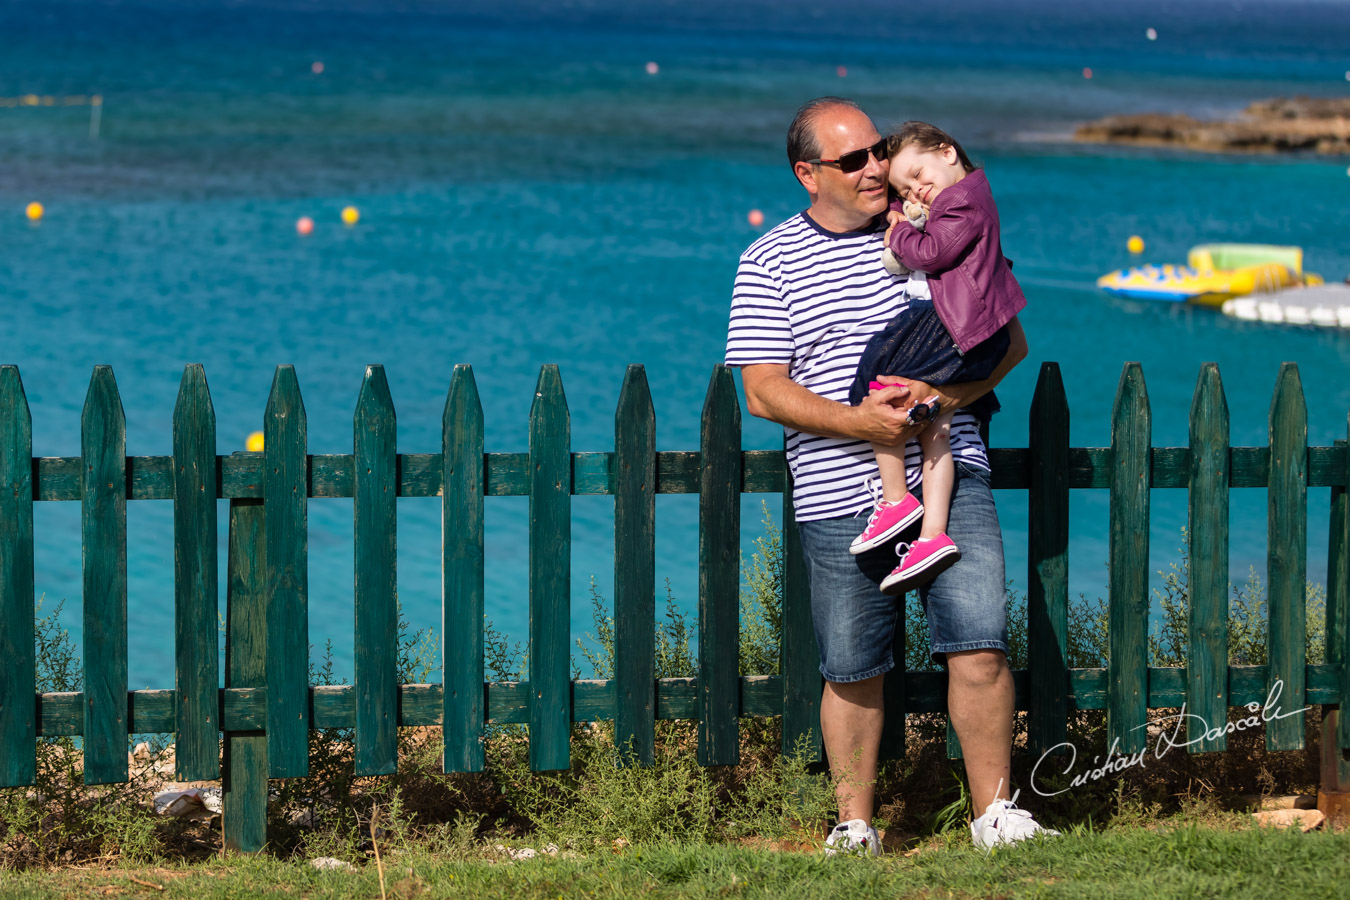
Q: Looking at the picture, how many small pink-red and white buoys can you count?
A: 7